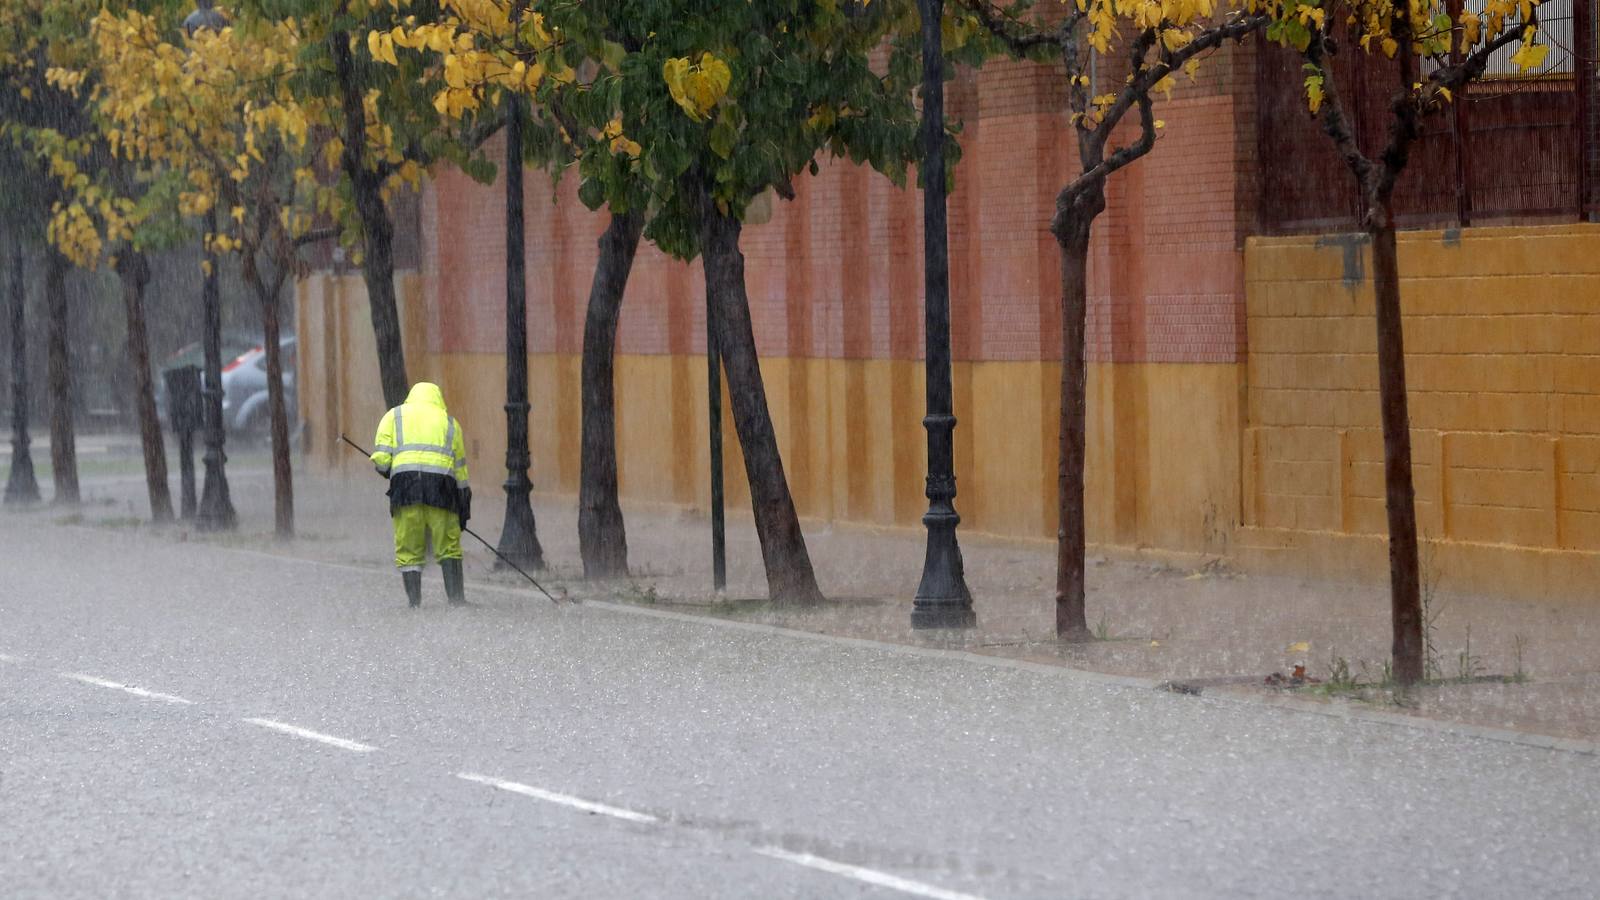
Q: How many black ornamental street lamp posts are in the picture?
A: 4